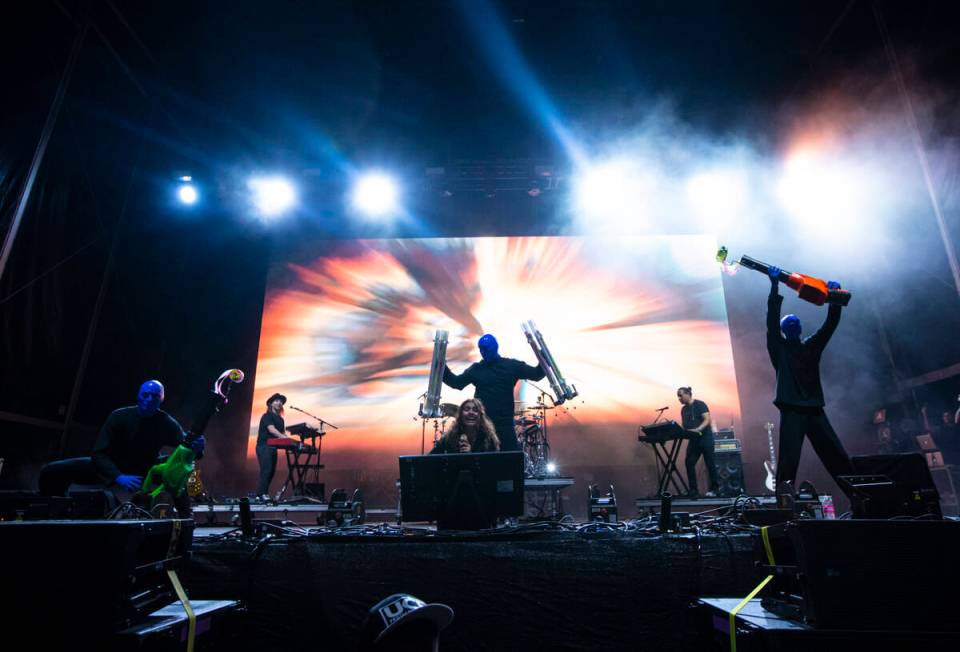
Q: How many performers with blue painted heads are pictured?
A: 3